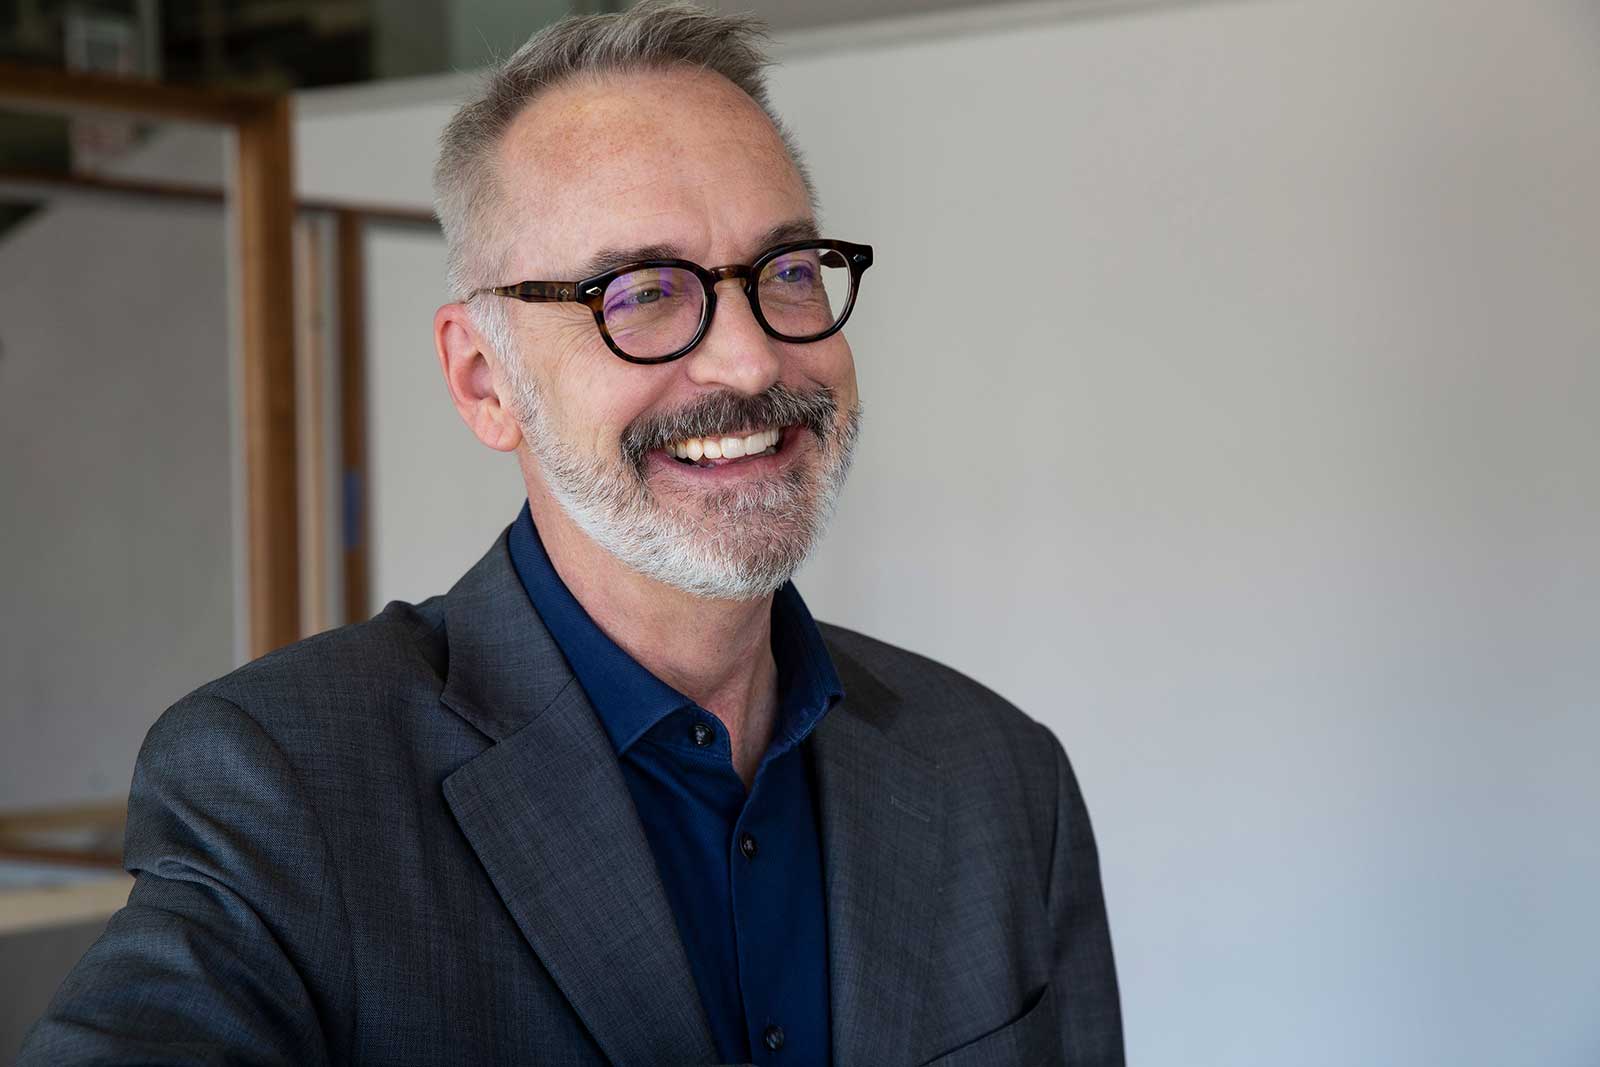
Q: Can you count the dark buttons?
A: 3